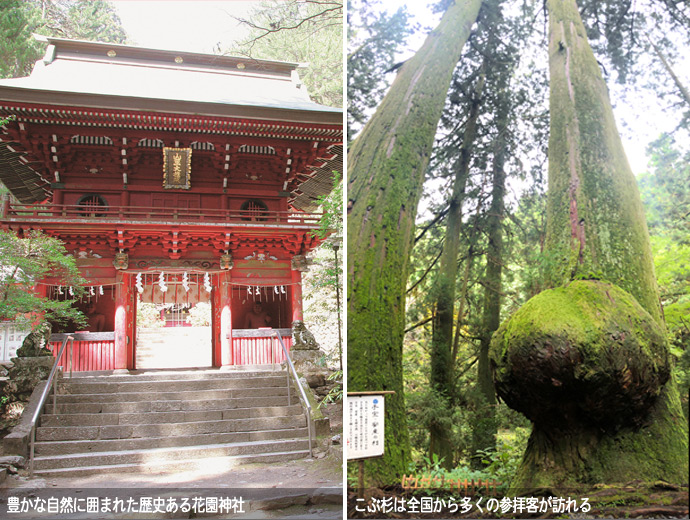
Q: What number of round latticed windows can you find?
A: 2